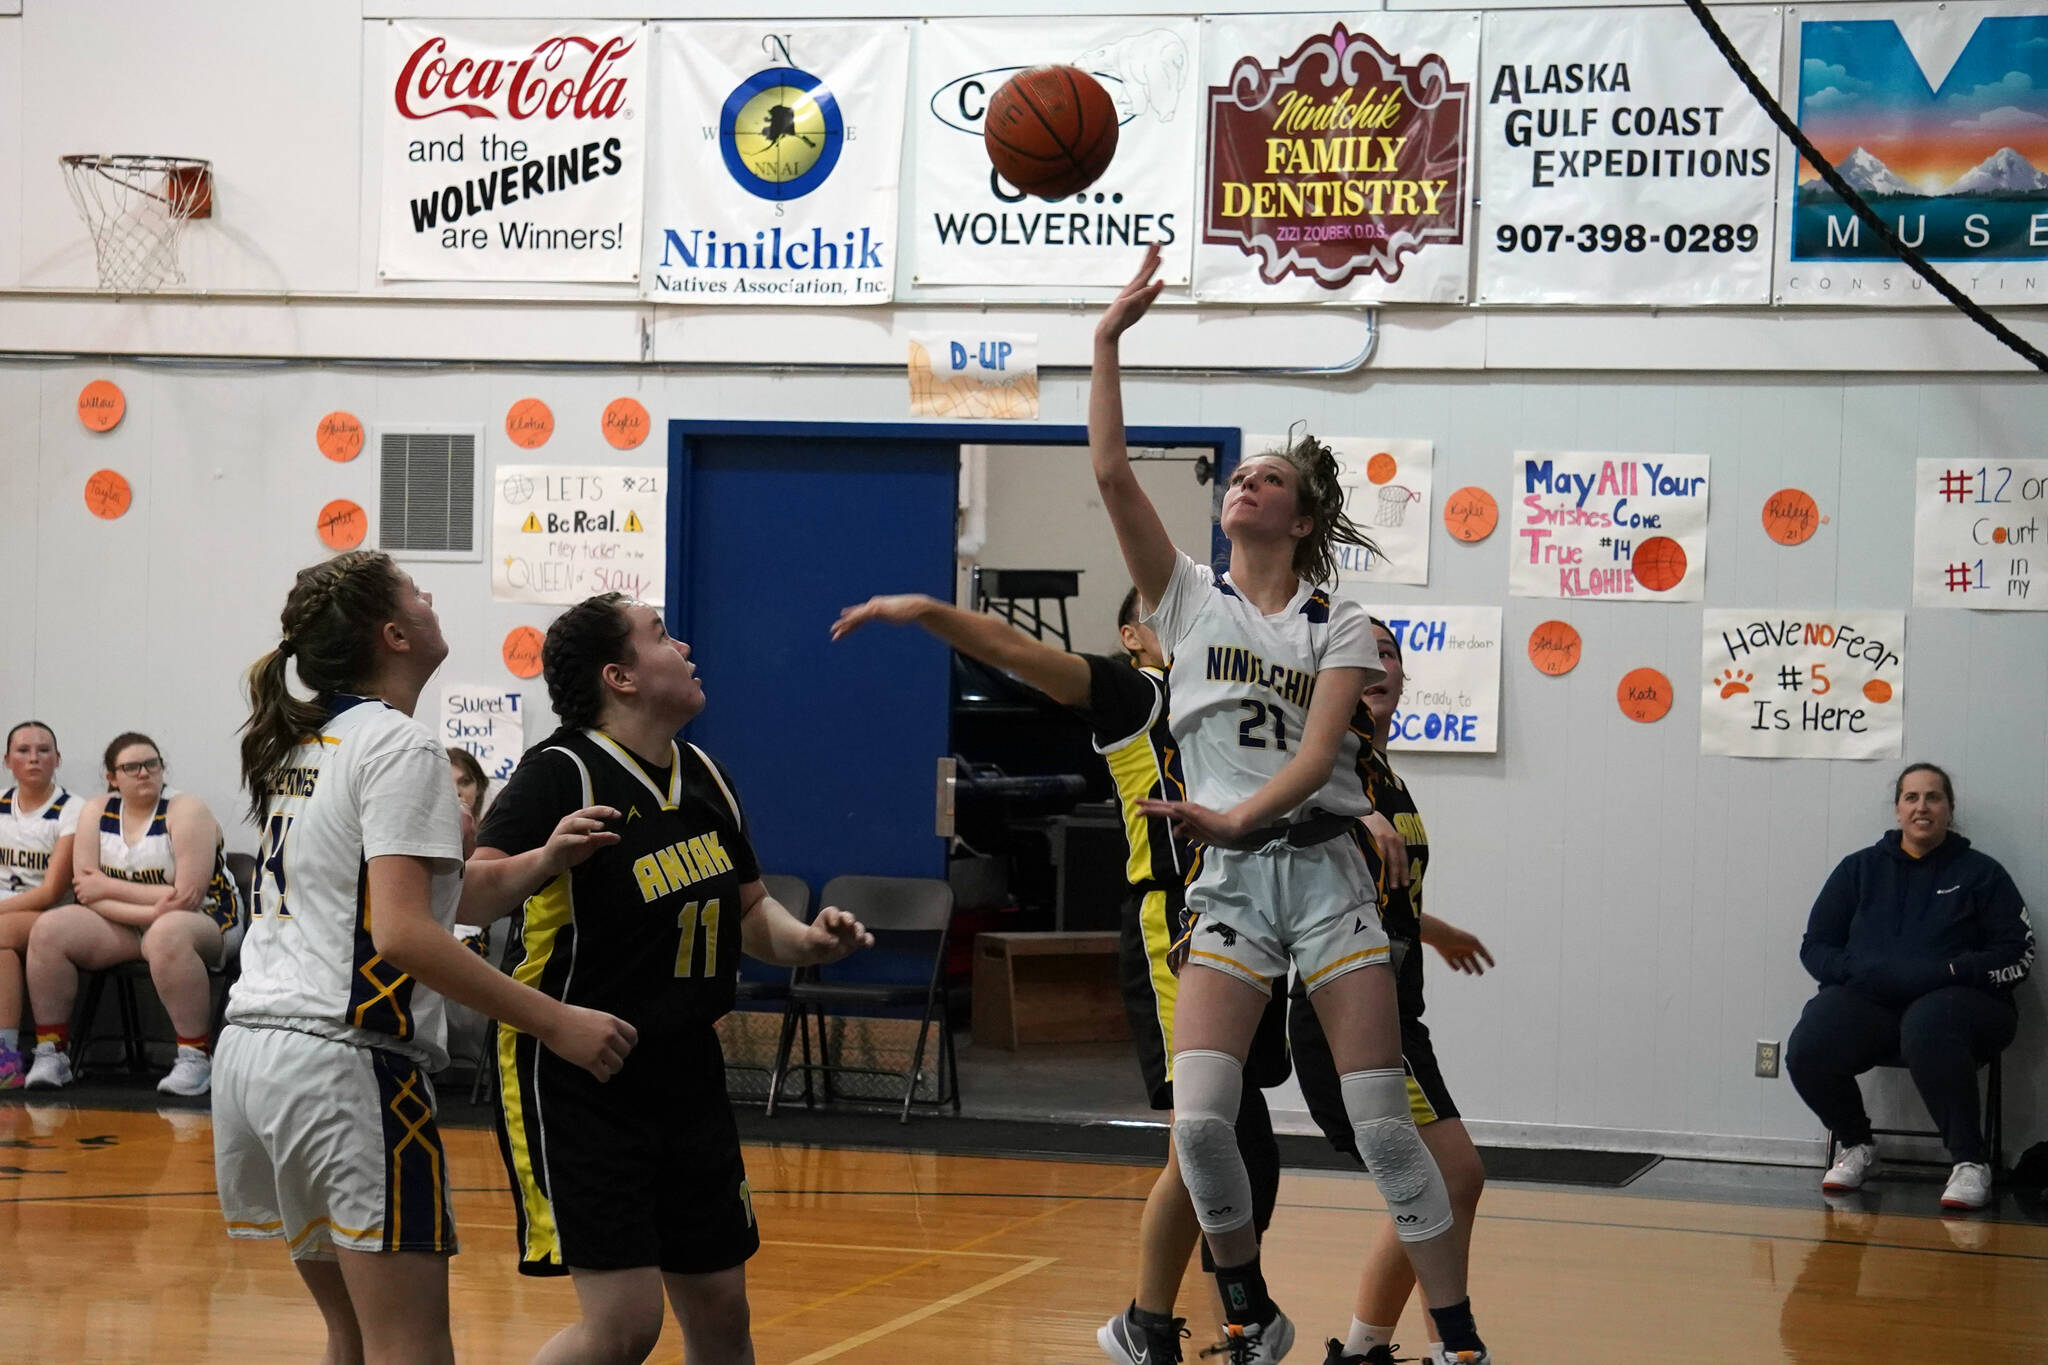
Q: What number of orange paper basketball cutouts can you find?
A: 11